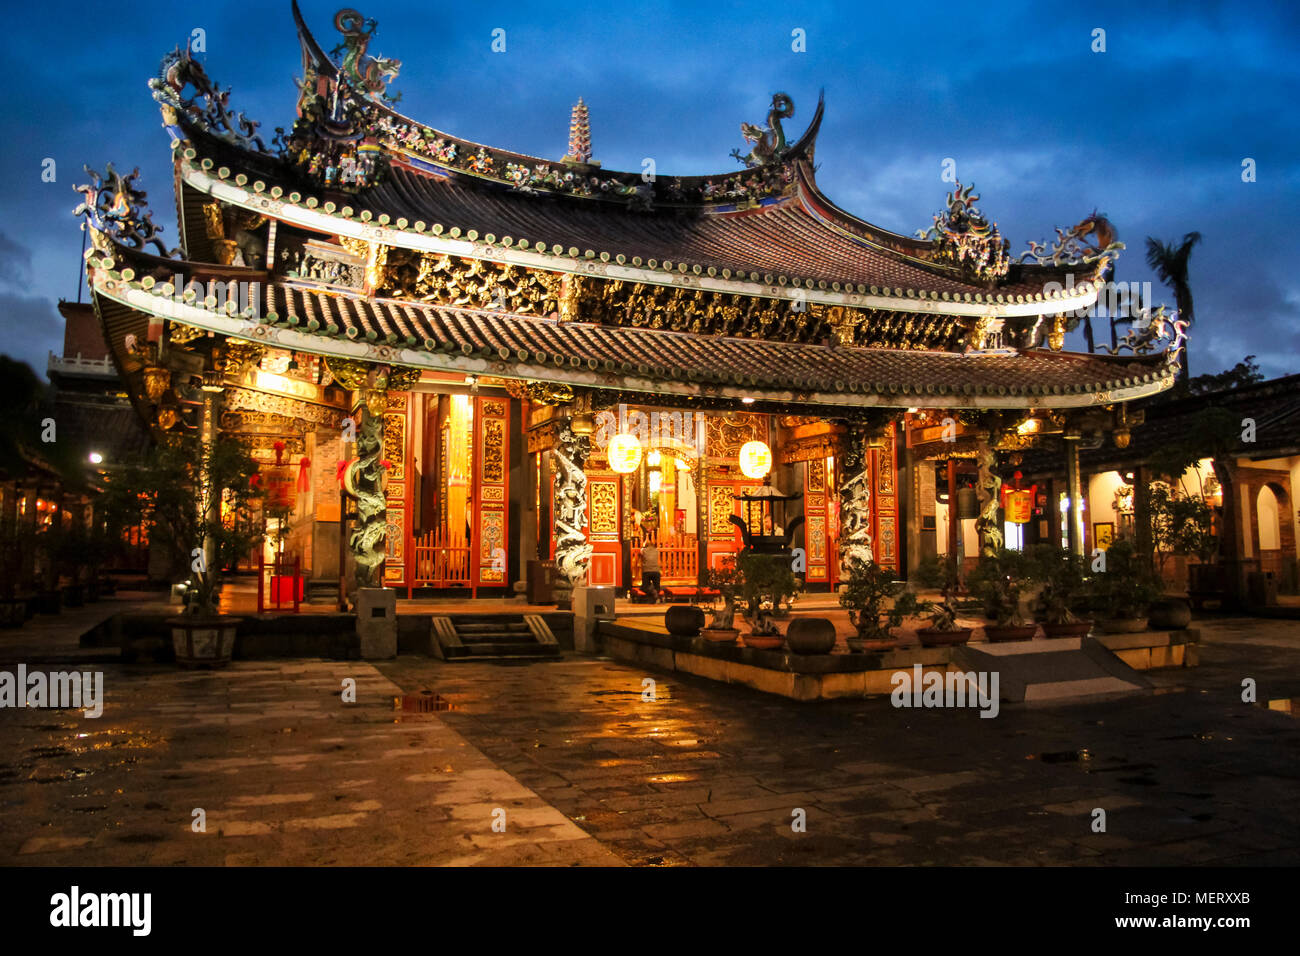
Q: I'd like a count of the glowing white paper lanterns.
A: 2